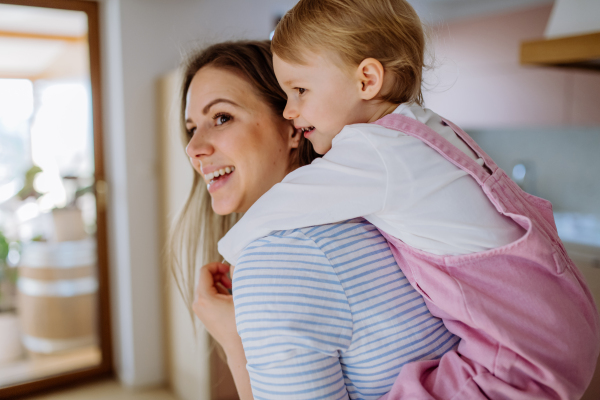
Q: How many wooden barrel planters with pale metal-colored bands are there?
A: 1